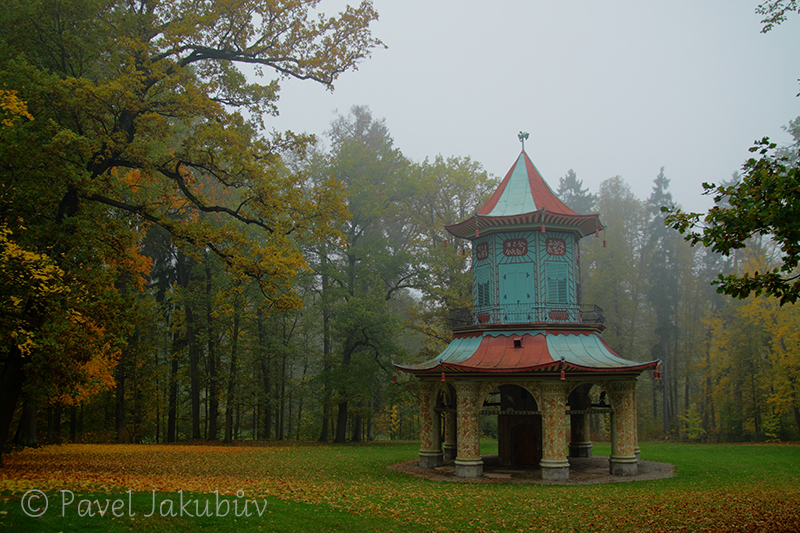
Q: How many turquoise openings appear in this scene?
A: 3